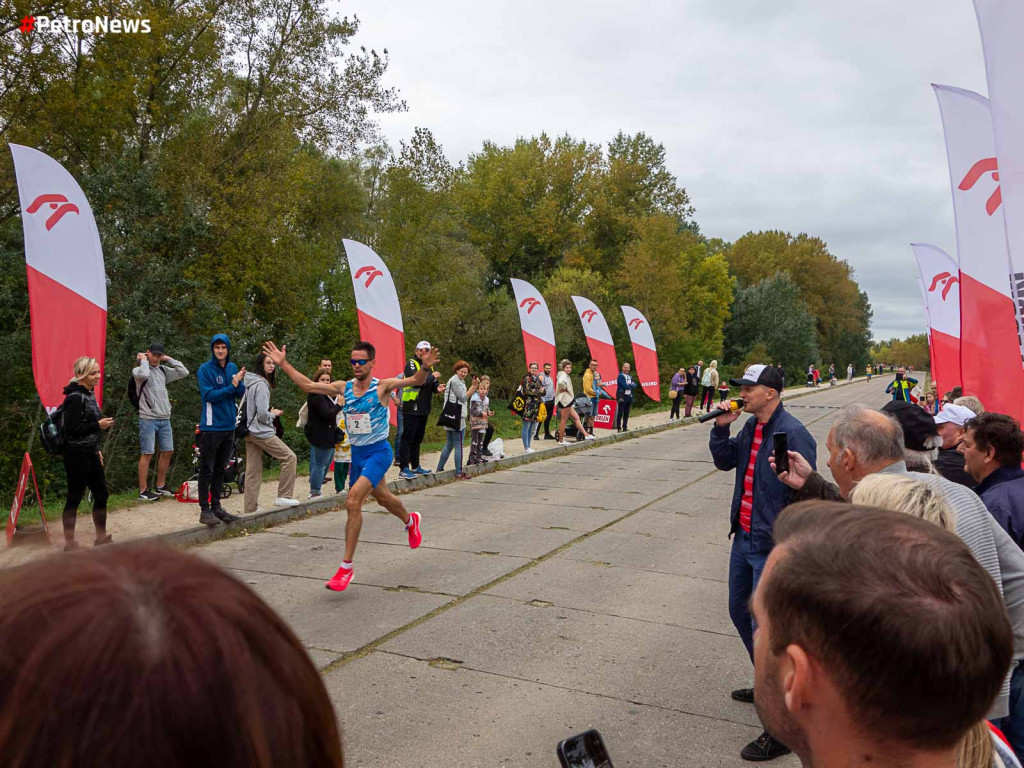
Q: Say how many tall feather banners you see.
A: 9